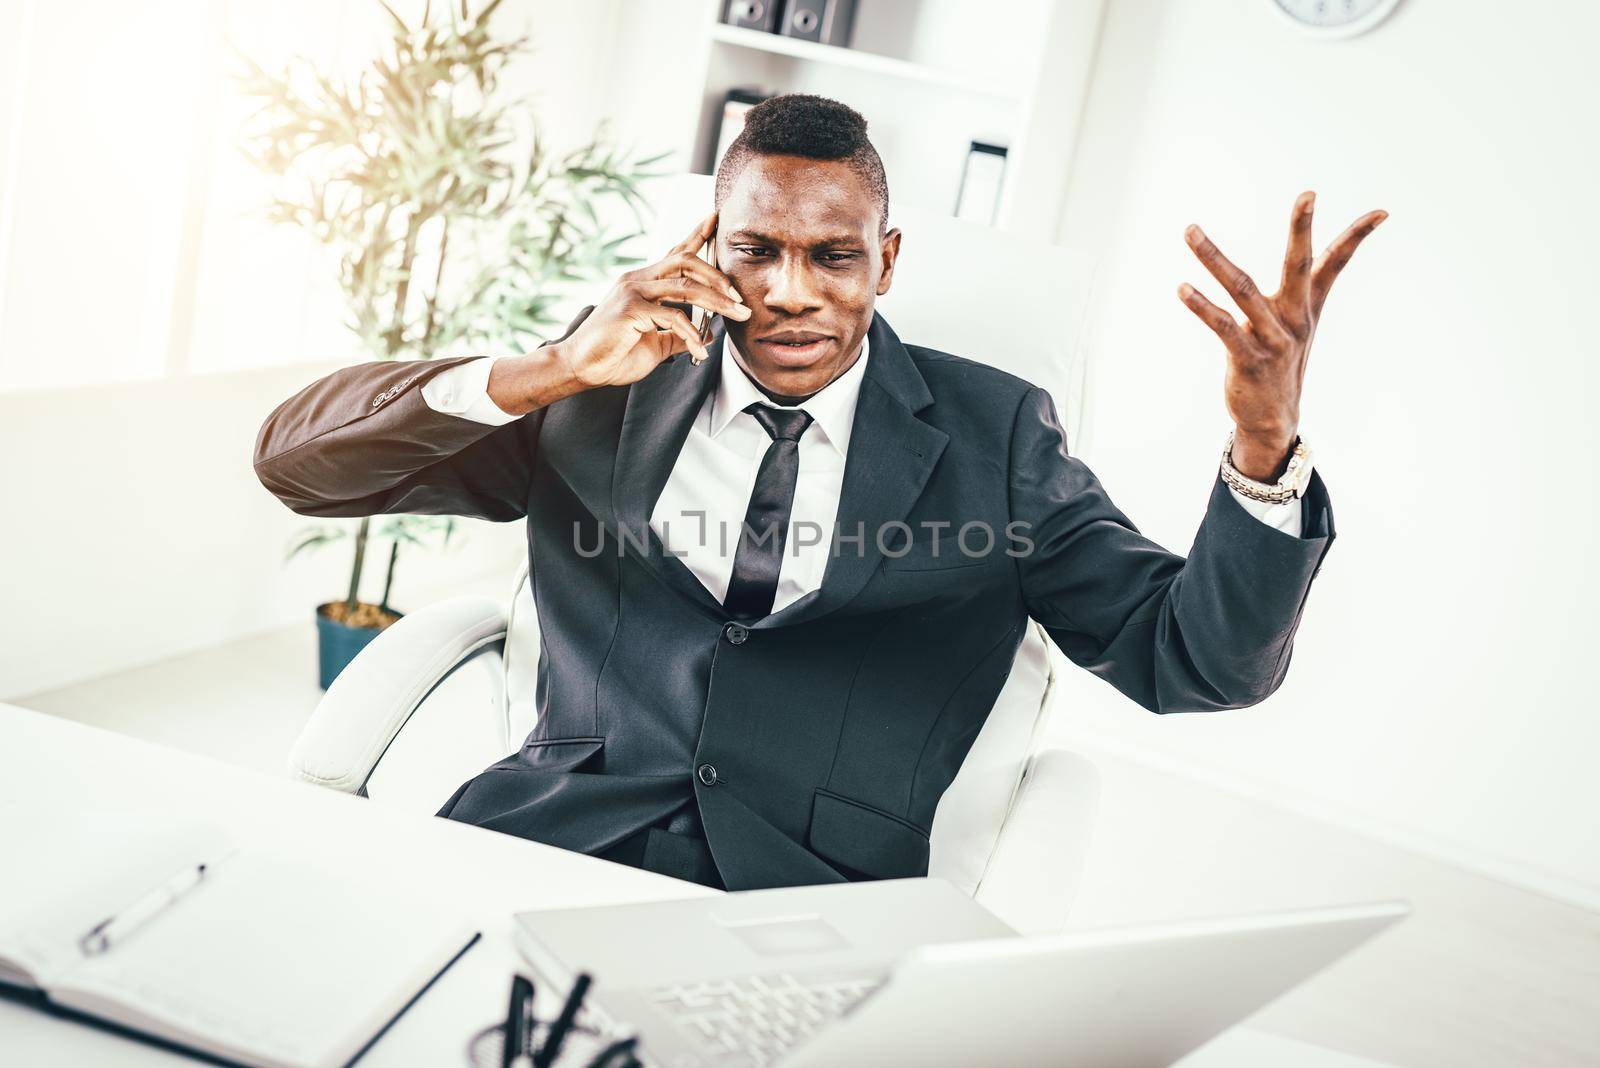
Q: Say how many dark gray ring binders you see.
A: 2